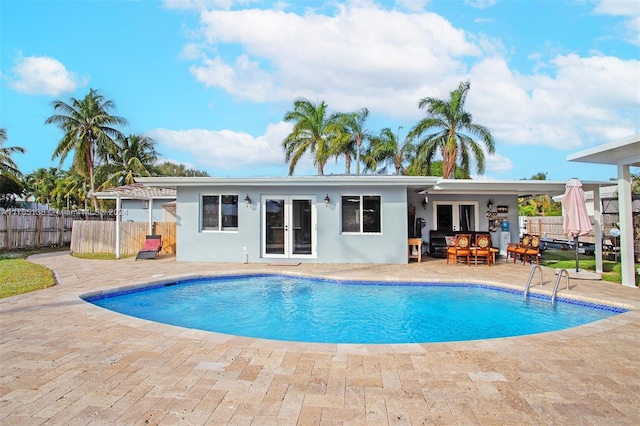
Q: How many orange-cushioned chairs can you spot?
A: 4